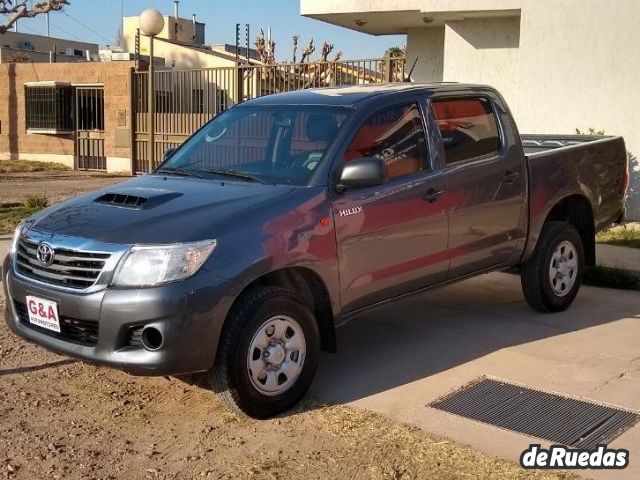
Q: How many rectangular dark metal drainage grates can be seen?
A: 1